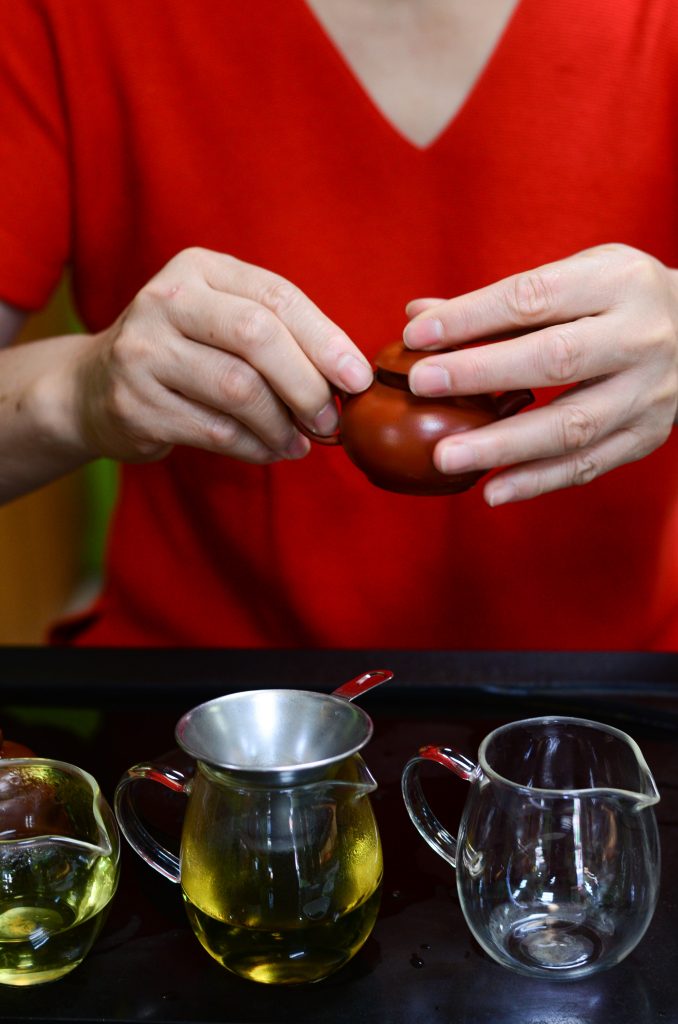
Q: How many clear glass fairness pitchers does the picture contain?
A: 3